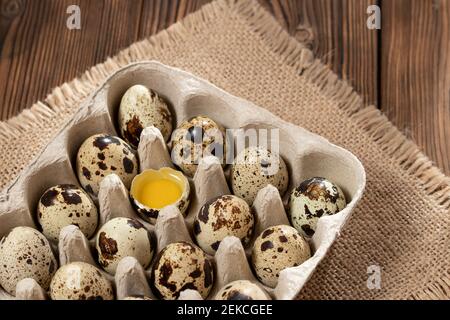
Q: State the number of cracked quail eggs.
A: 1